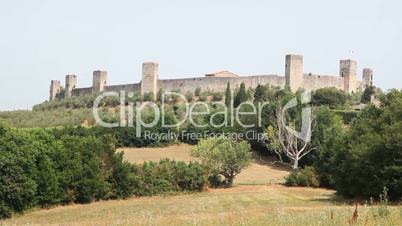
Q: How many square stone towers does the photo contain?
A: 7